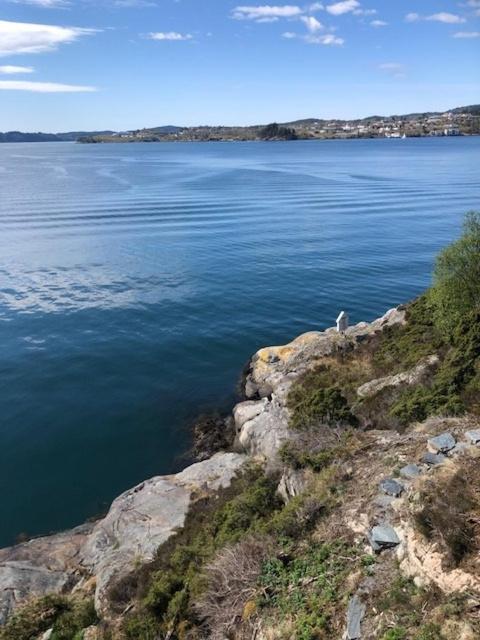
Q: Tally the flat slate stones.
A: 7